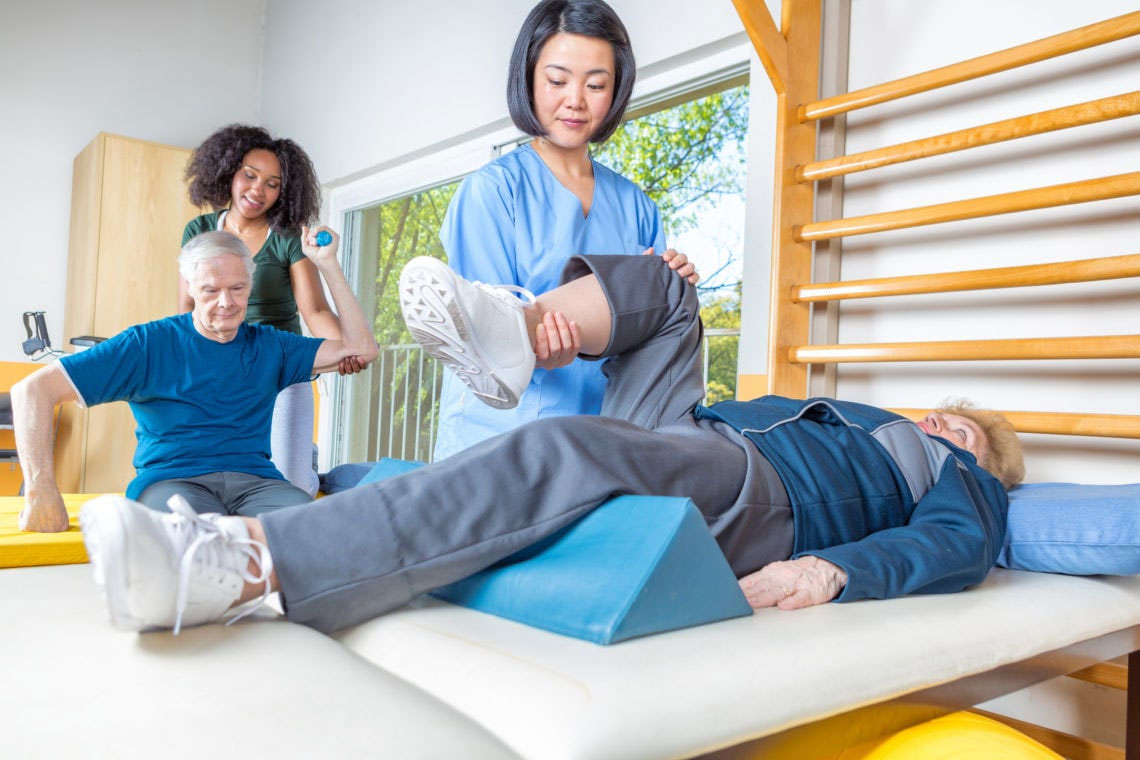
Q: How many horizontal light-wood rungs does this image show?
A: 6